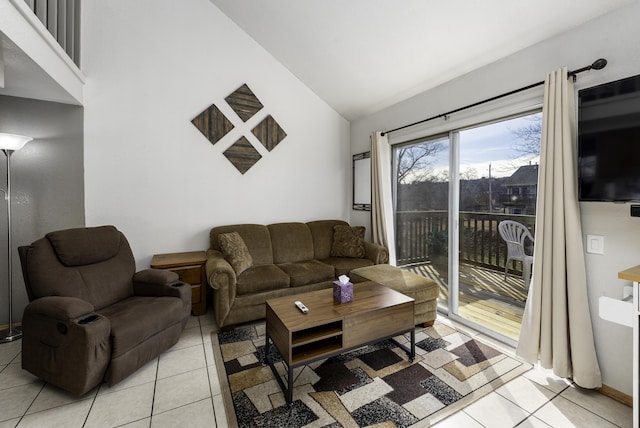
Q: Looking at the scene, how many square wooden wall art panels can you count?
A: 4